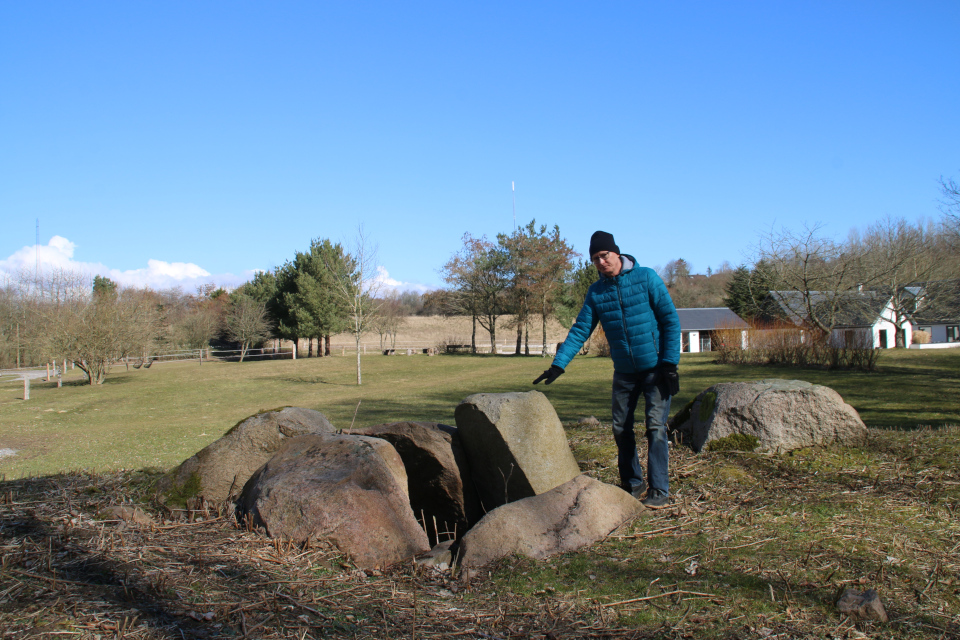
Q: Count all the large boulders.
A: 6